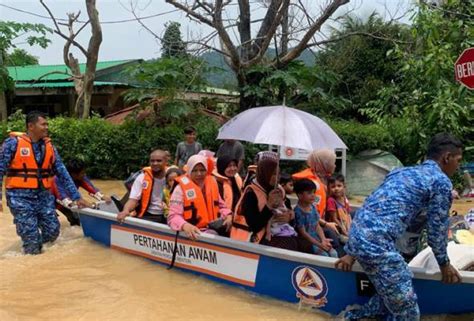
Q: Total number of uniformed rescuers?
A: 2